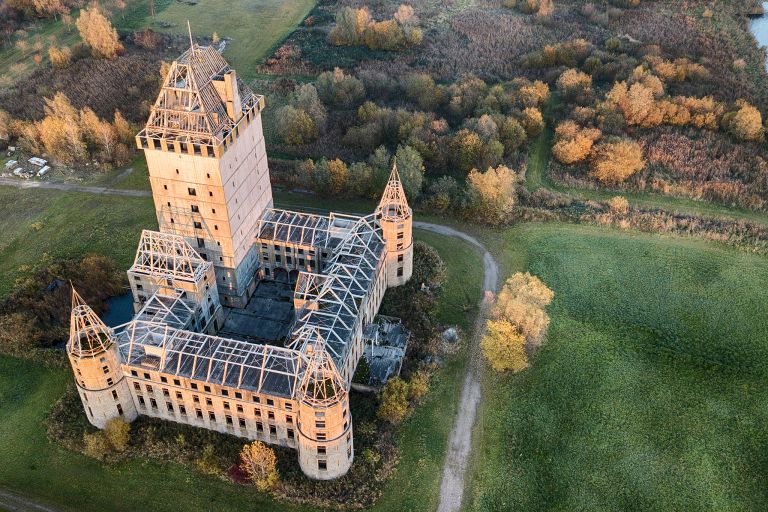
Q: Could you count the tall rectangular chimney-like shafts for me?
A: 1